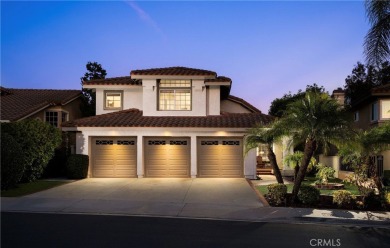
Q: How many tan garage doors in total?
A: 3